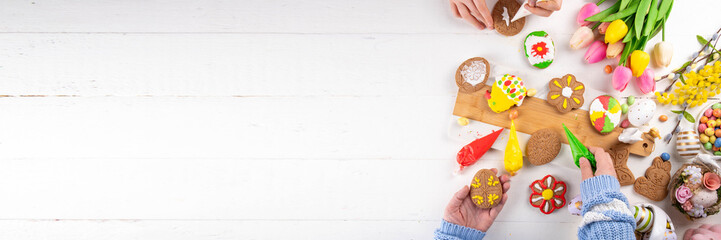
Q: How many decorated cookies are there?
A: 8